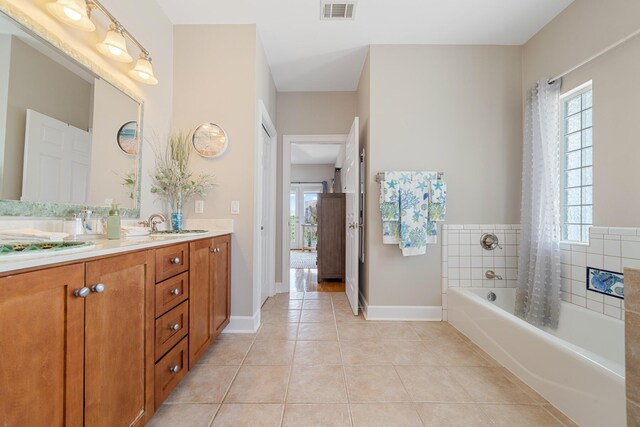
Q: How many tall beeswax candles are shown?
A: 0